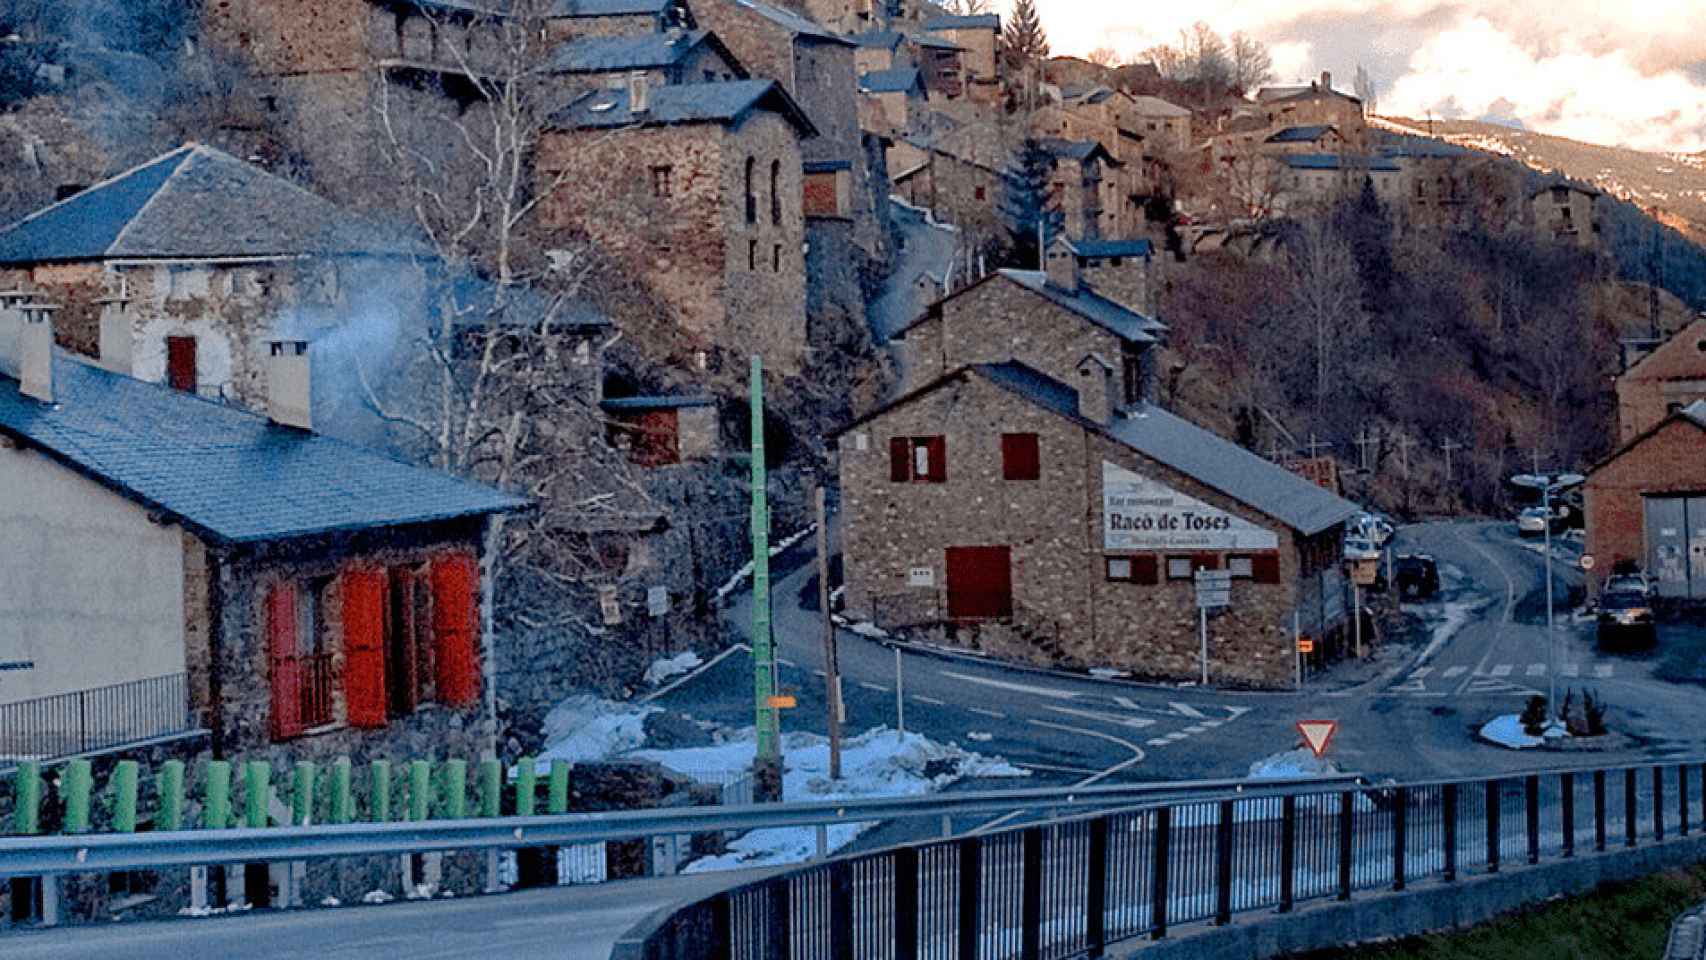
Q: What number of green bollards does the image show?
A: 14